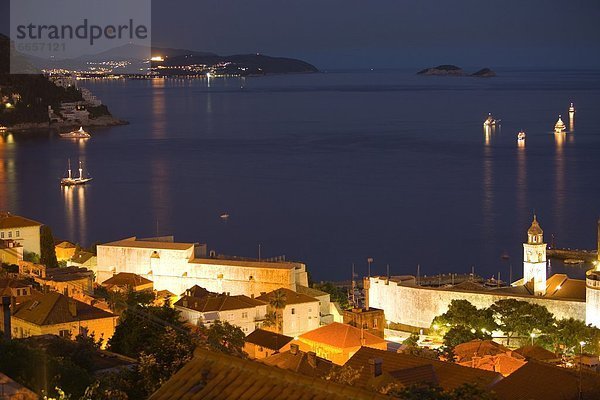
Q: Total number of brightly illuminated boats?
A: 6